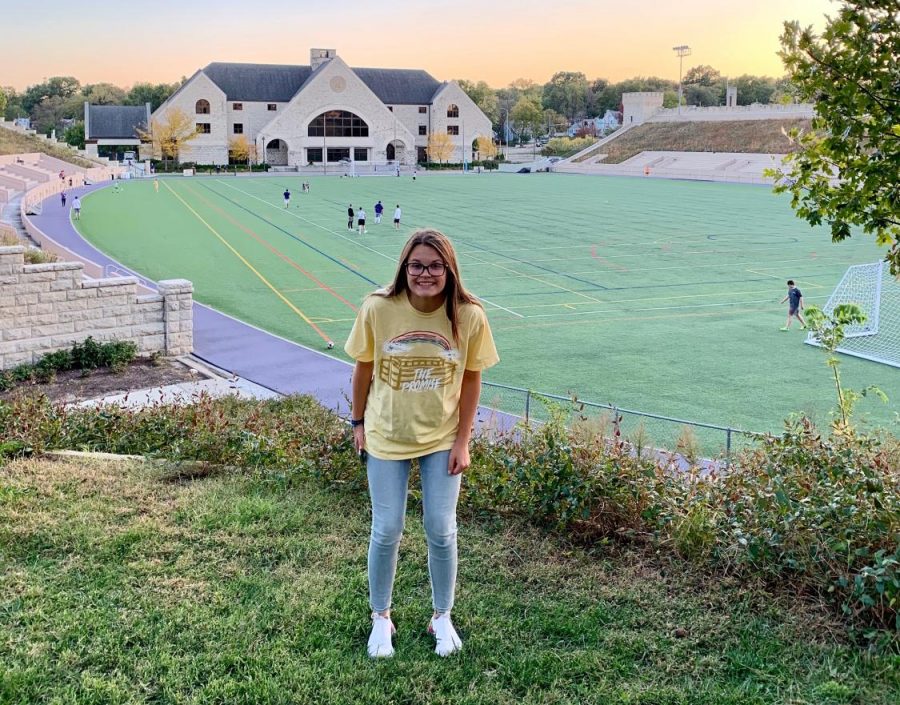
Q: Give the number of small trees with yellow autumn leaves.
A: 4